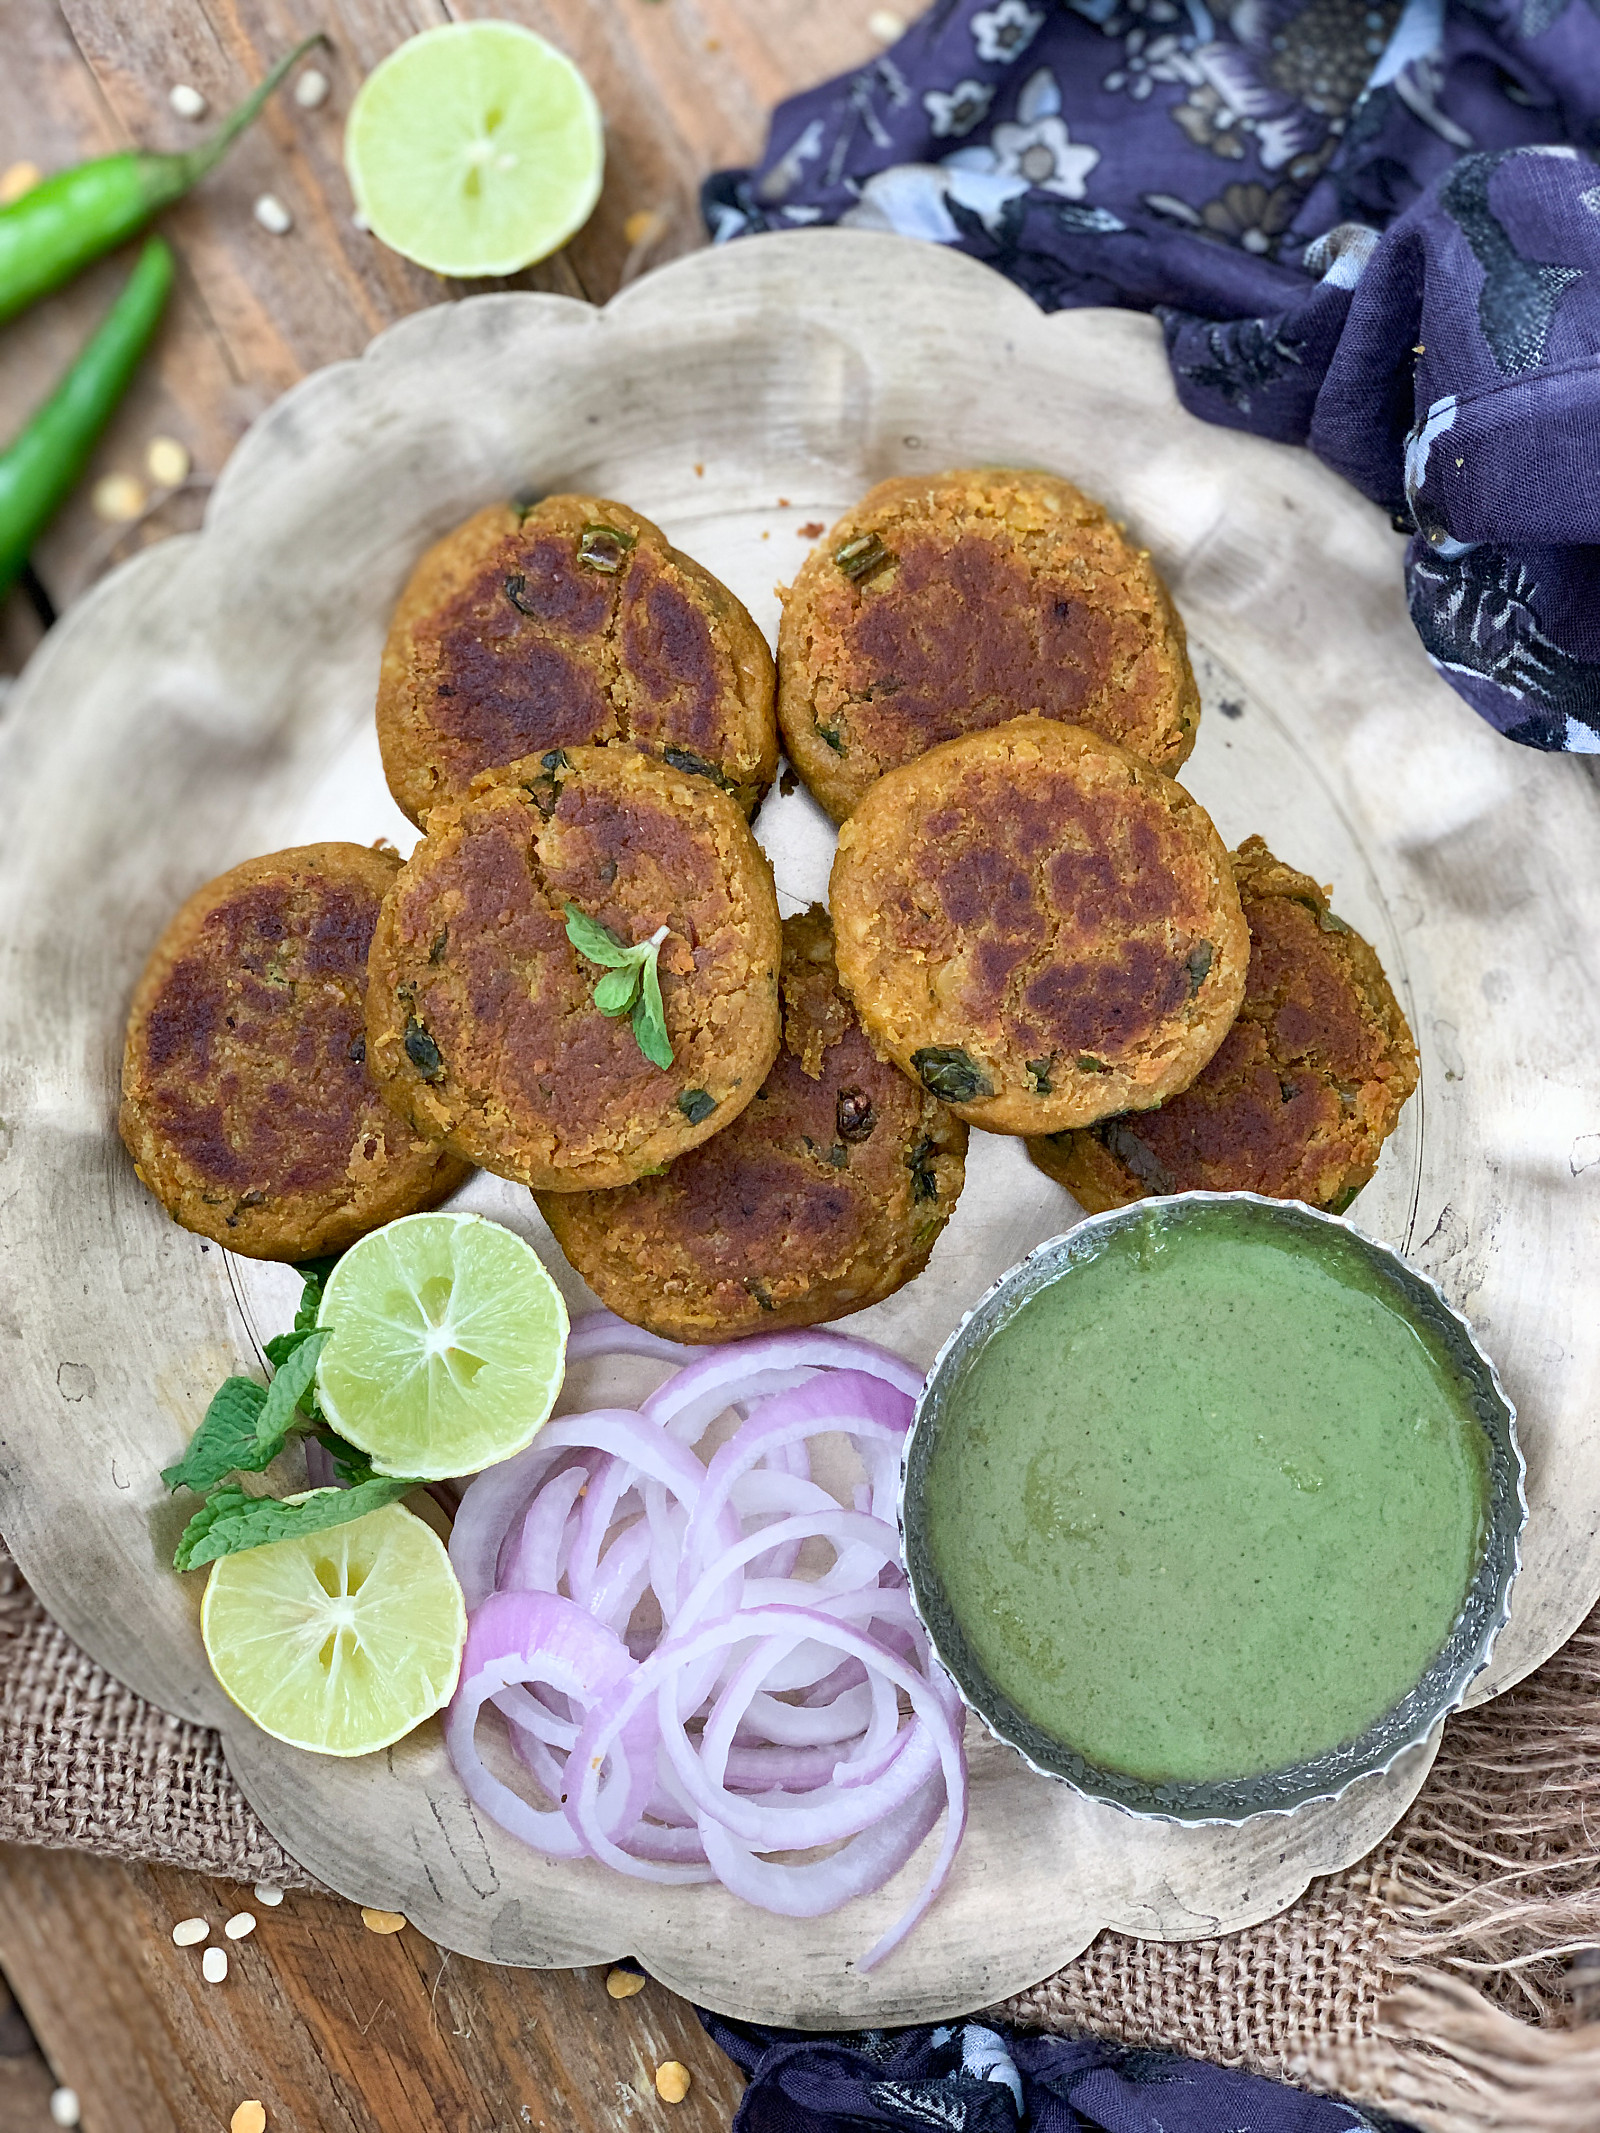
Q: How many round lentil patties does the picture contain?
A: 7